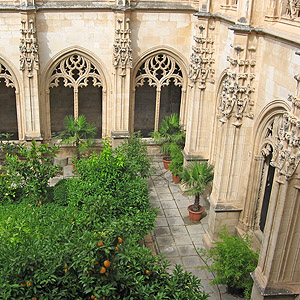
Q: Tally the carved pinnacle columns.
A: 5